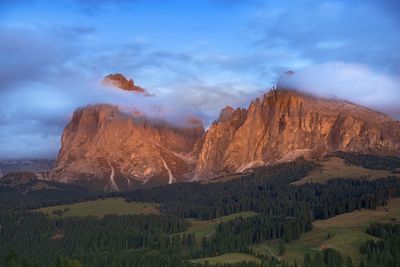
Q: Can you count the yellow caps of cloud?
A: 0